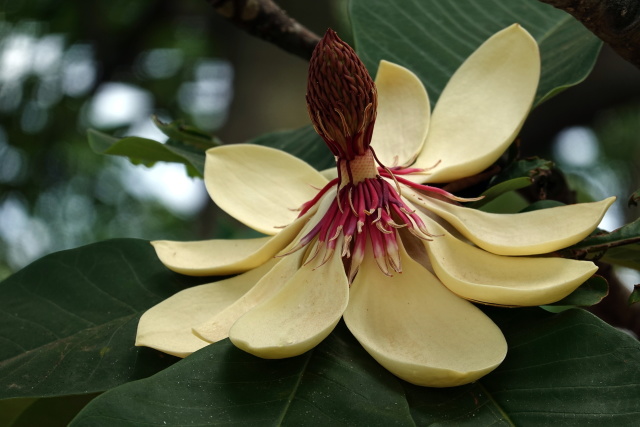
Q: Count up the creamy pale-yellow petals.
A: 10